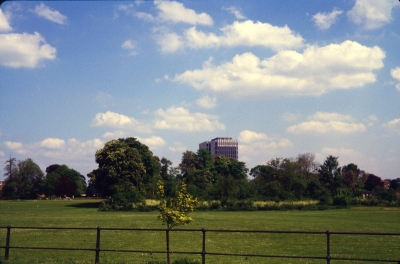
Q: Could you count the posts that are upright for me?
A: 4